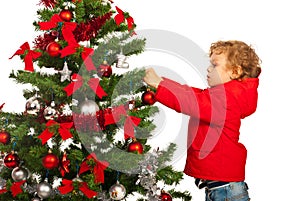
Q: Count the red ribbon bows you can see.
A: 10